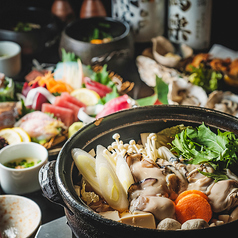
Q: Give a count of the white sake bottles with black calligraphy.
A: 2